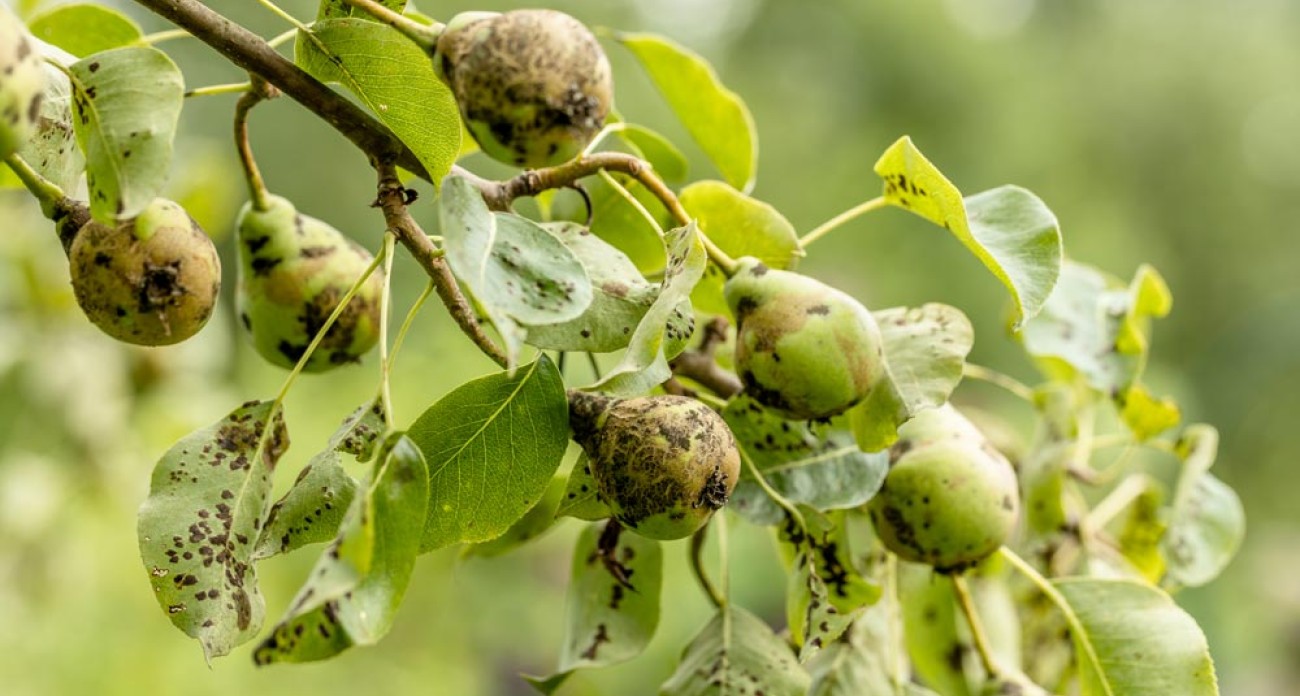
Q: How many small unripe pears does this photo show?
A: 7